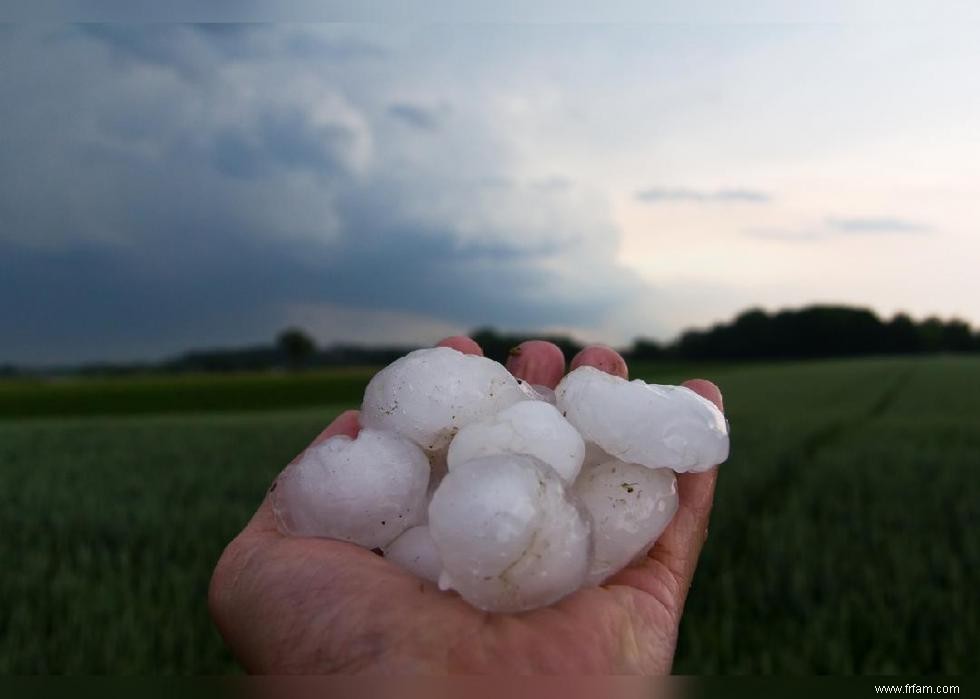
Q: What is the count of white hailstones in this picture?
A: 7